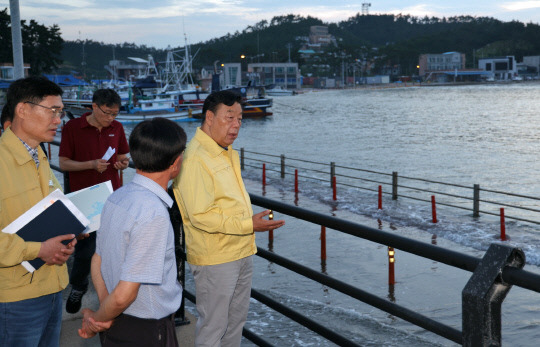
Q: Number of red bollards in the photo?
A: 9